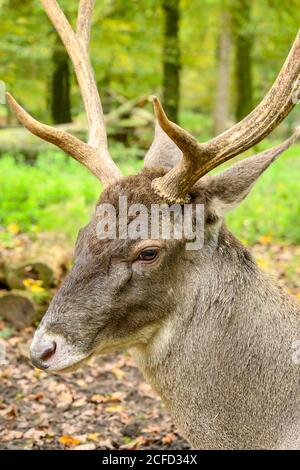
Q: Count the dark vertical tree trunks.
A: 3